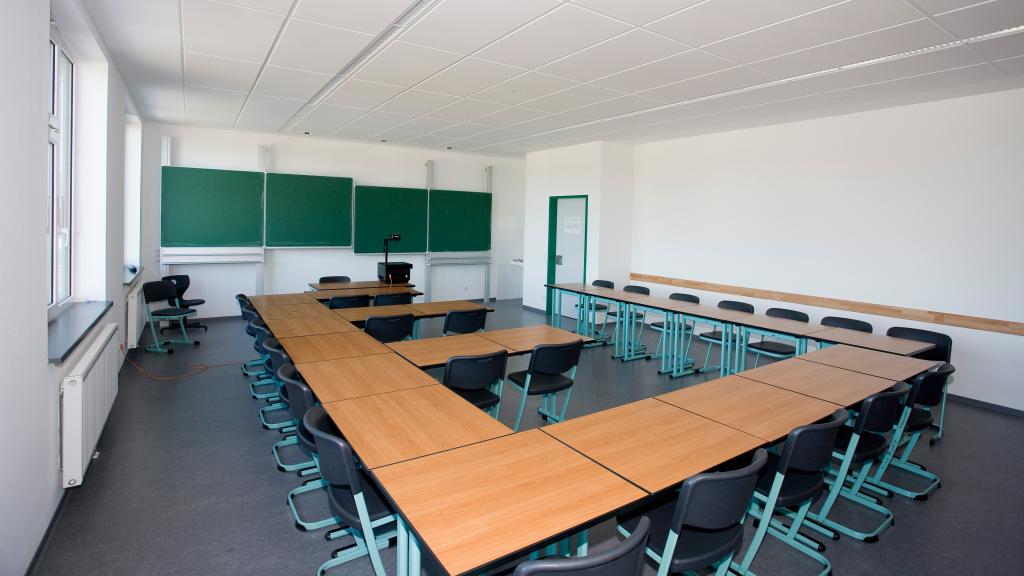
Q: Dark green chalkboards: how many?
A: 4